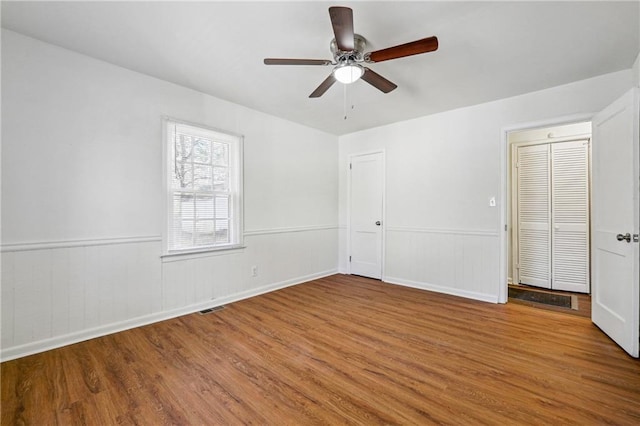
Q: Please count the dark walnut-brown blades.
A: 5